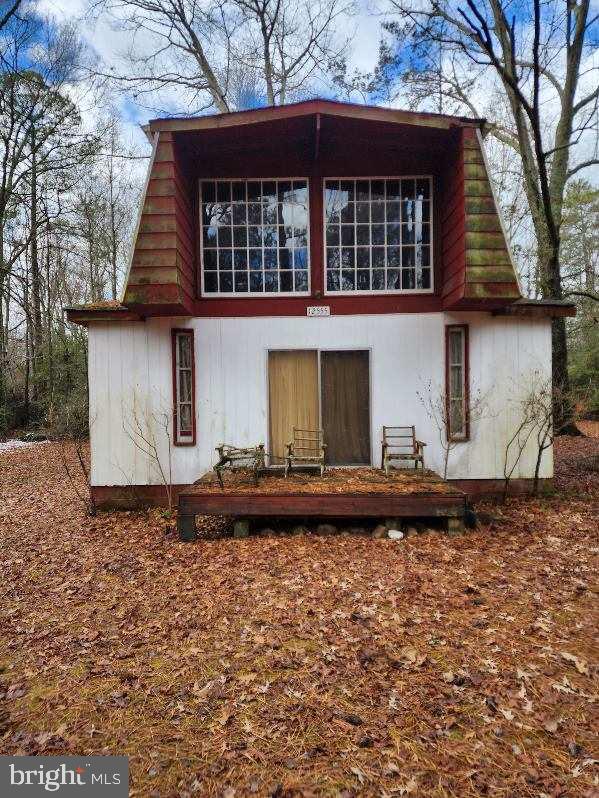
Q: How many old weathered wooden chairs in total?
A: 3